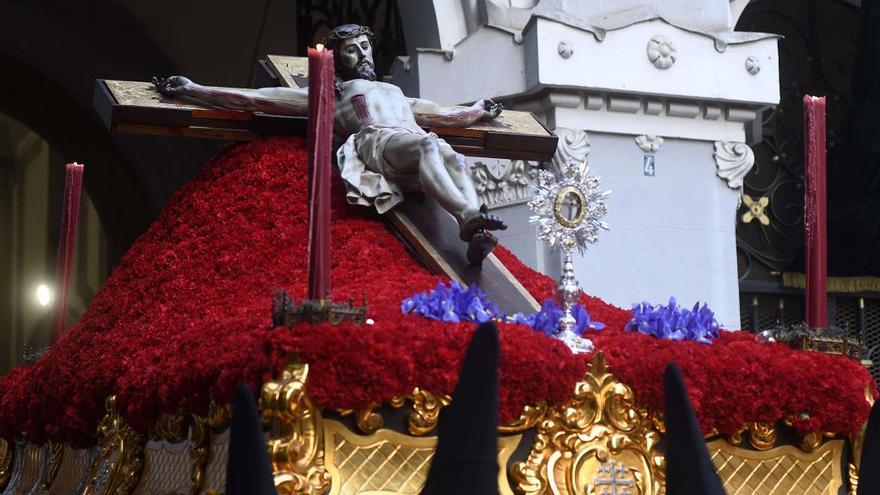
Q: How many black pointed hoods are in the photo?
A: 4